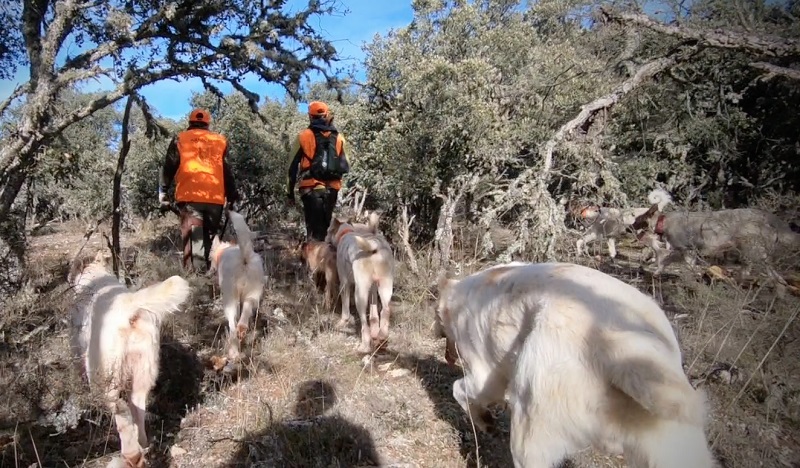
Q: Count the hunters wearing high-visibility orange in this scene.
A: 2